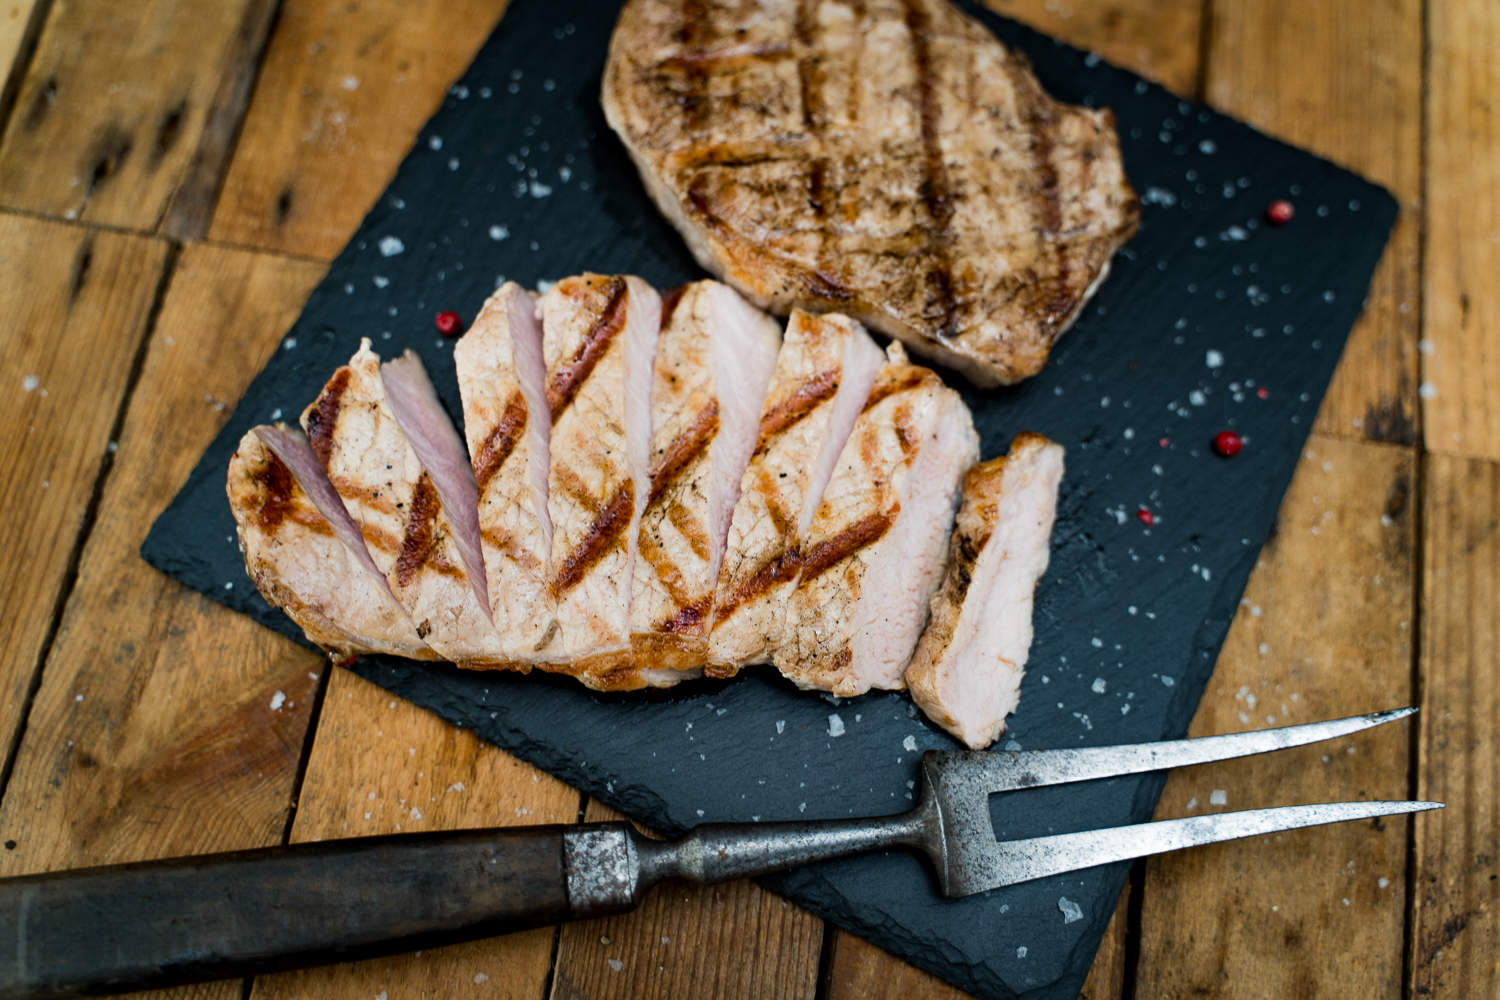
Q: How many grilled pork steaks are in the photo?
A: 2